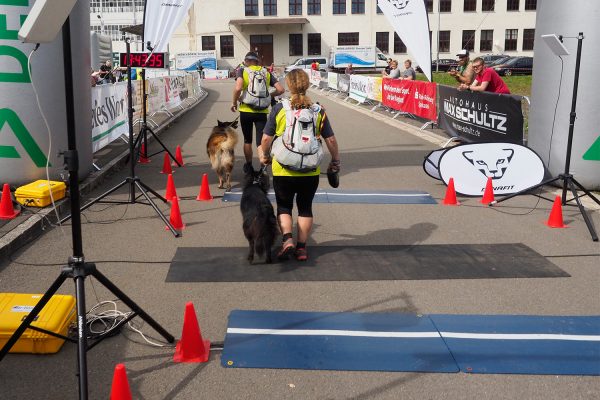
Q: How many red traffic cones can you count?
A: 12